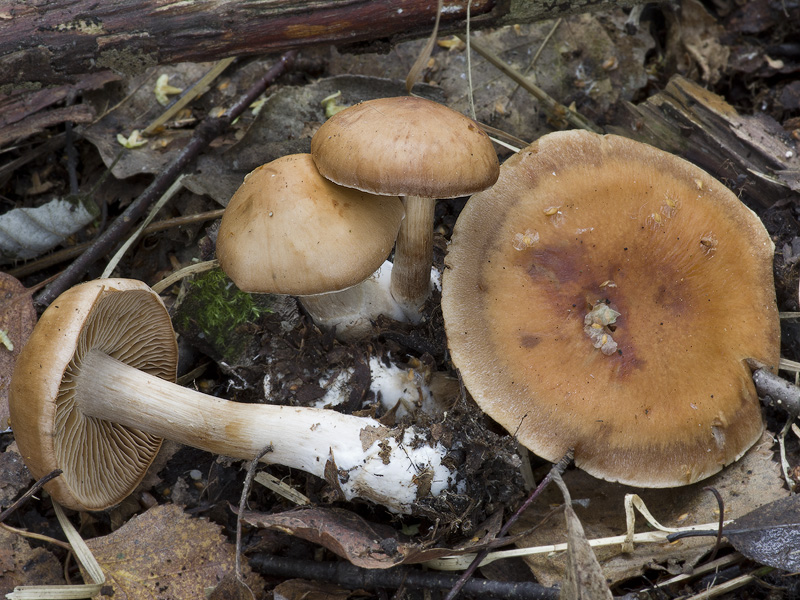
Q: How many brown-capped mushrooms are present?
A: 4